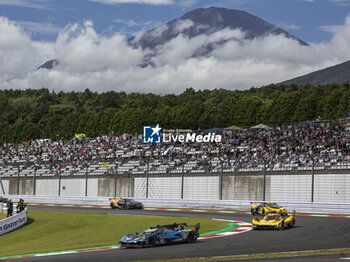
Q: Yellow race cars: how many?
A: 2